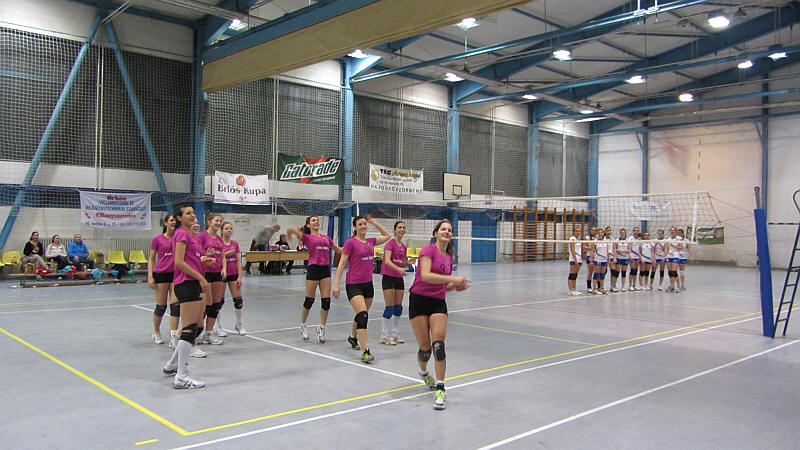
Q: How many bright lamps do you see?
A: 12